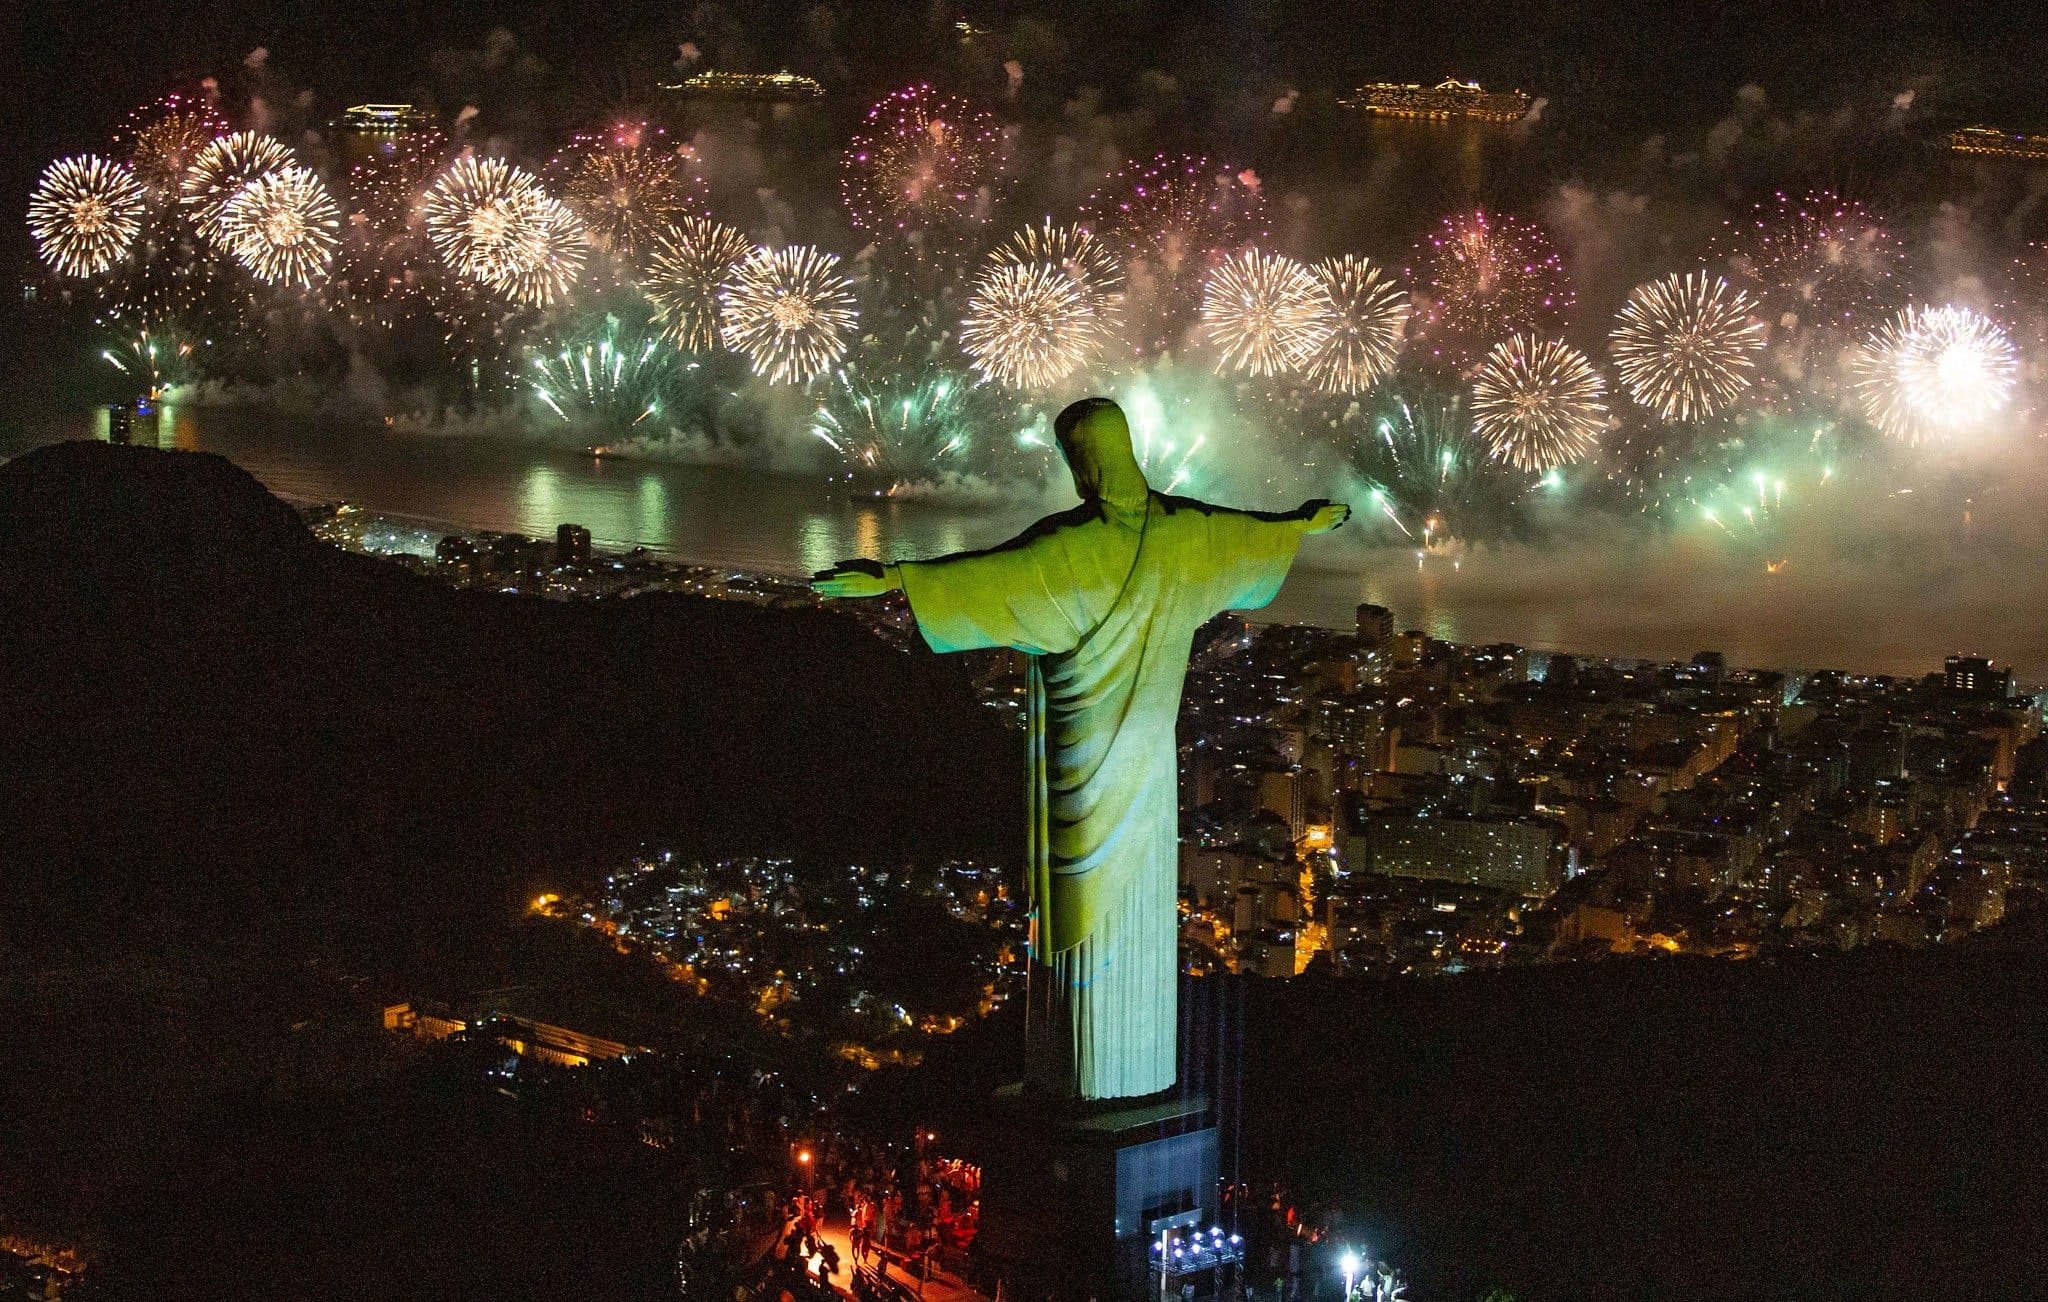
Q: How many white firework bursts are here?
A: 14